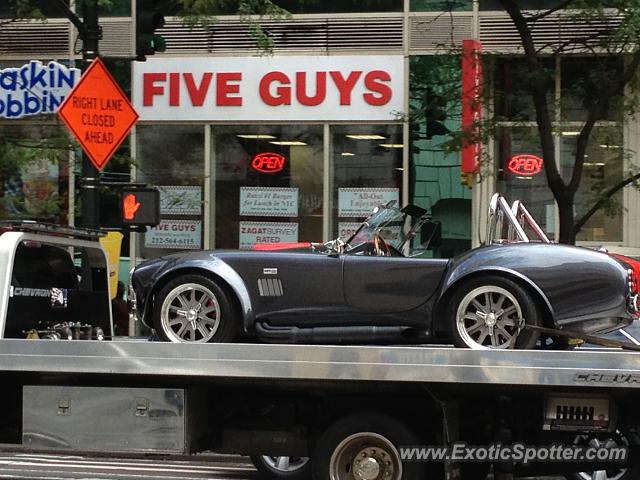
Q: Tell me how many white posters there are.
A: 6